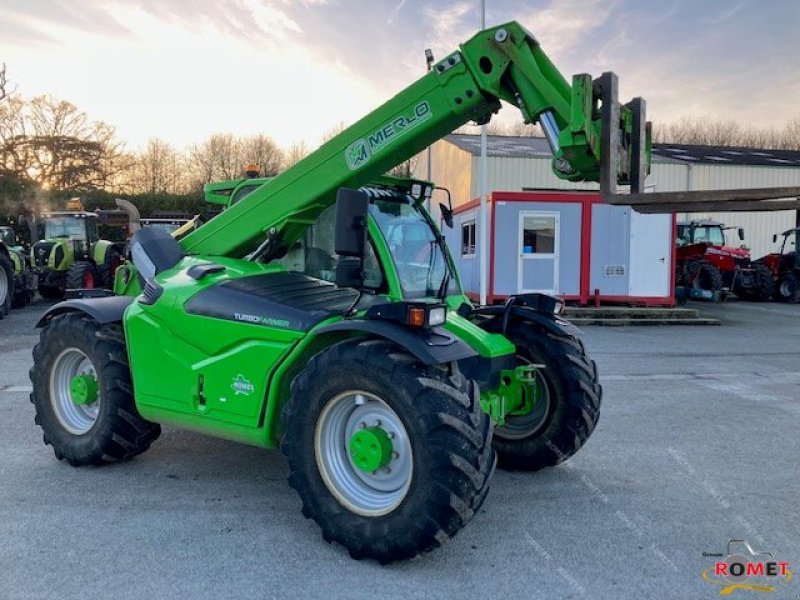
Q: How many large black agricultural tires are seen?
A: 3